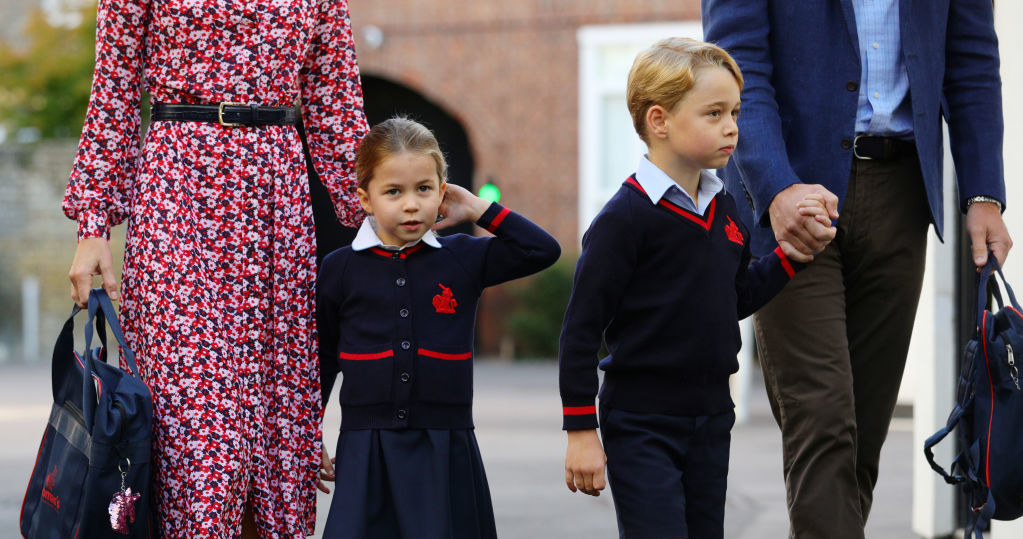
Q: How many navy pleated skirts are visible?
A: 1